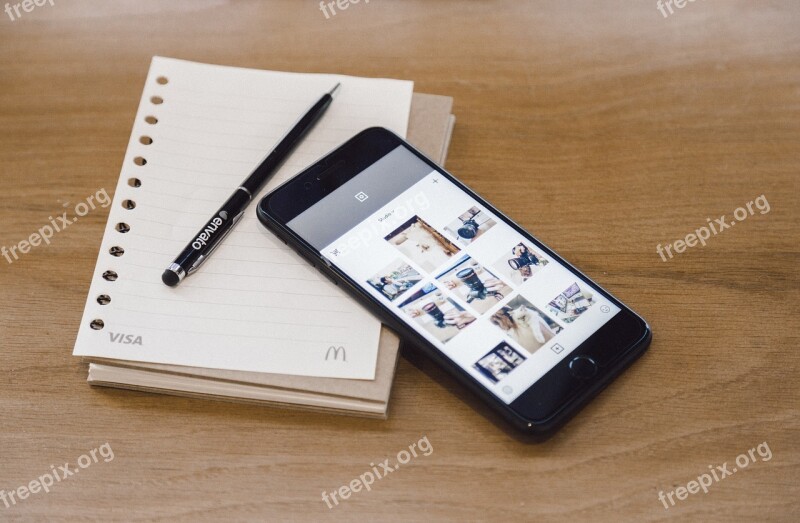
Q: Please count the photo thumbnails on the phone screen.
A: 9